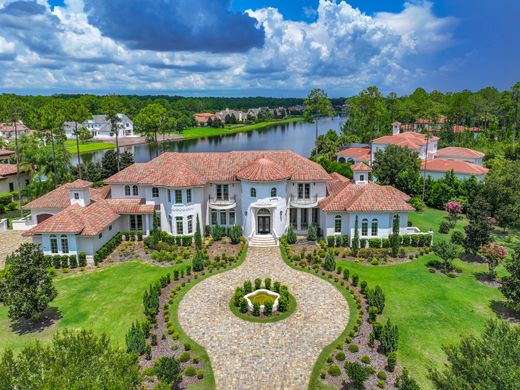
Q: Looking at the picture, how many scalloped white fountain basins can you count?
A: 1